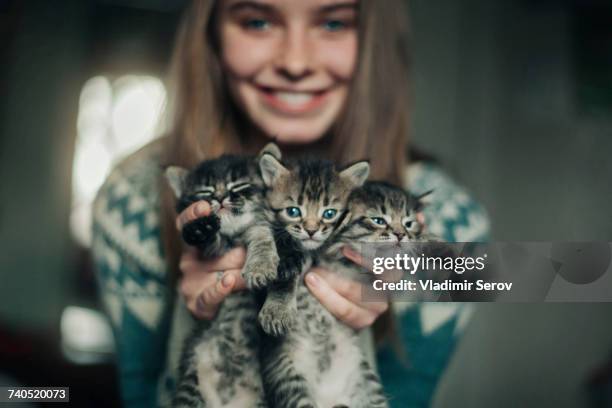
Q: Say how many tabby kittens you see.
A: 3